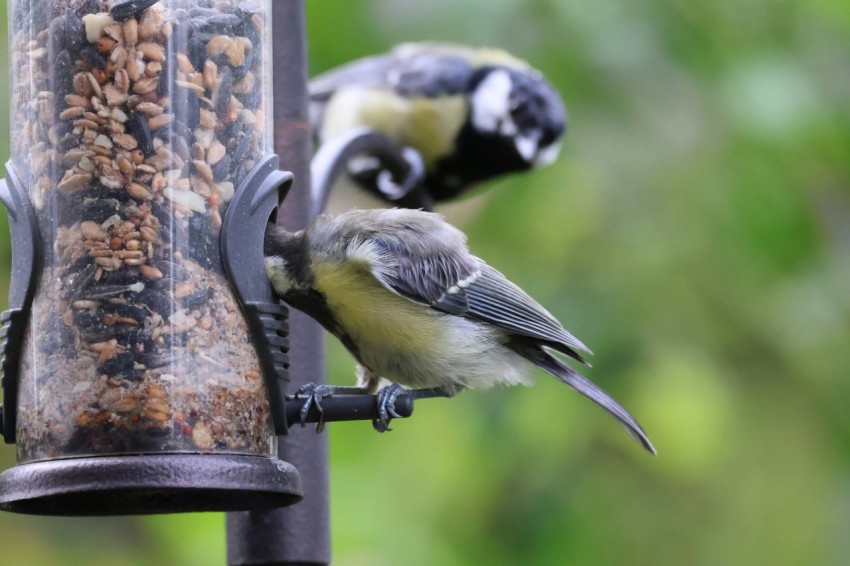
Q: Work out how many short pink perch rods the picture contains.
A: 0